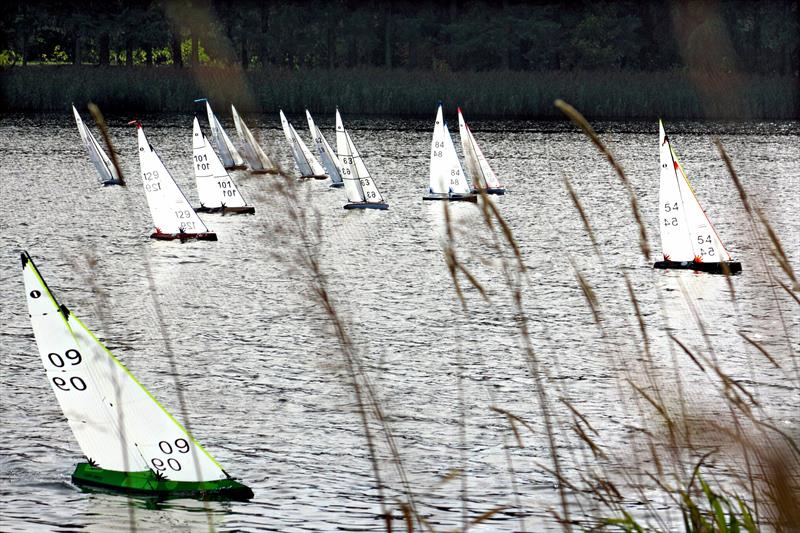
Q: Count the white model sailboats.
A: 12